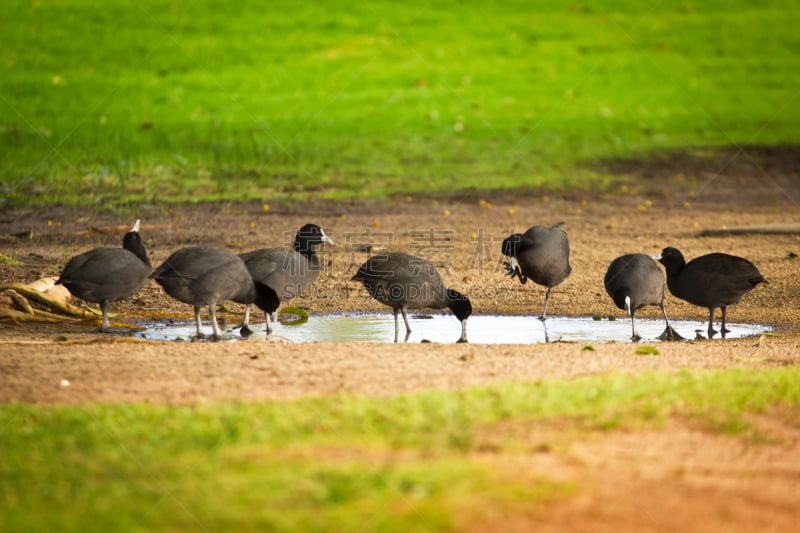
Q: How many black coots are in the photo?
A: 7